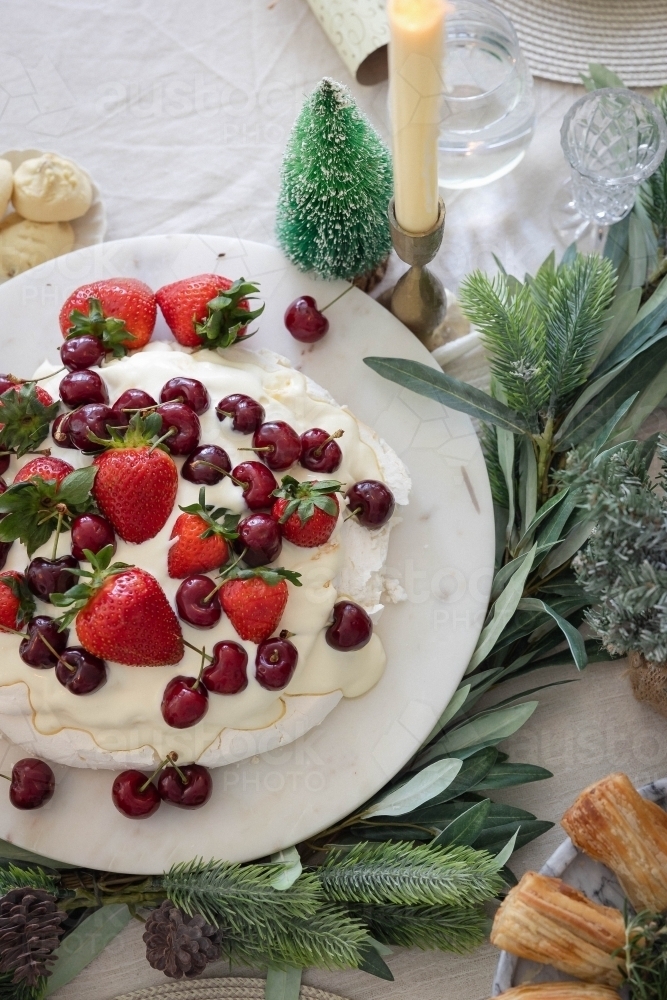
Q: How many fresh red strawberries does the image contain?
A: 10